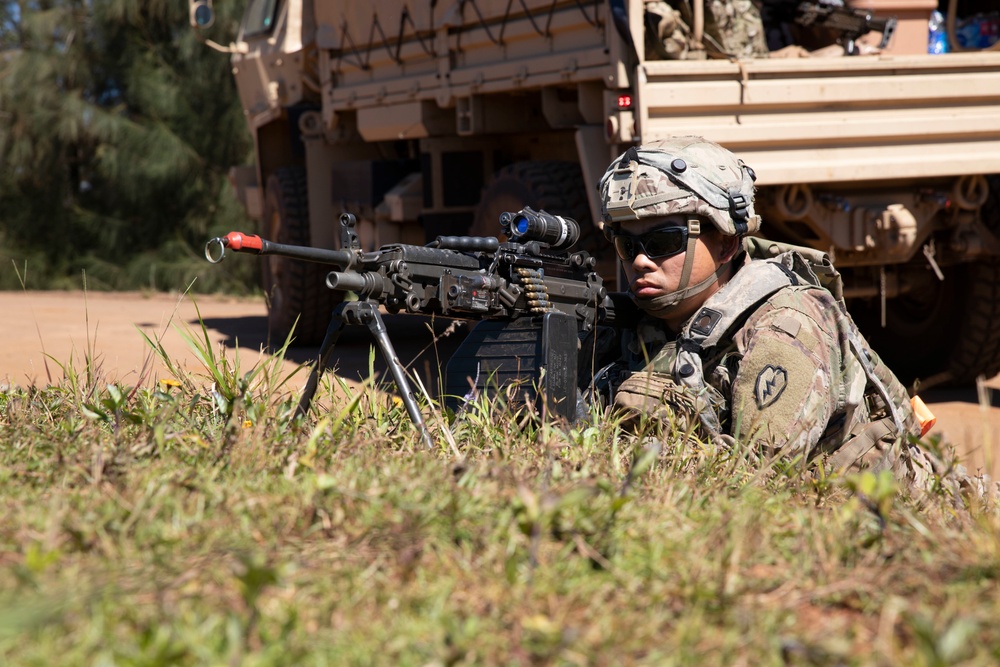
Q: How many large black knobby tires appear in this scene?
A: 3